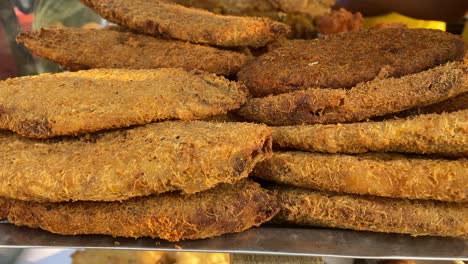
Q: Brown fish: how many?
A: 10